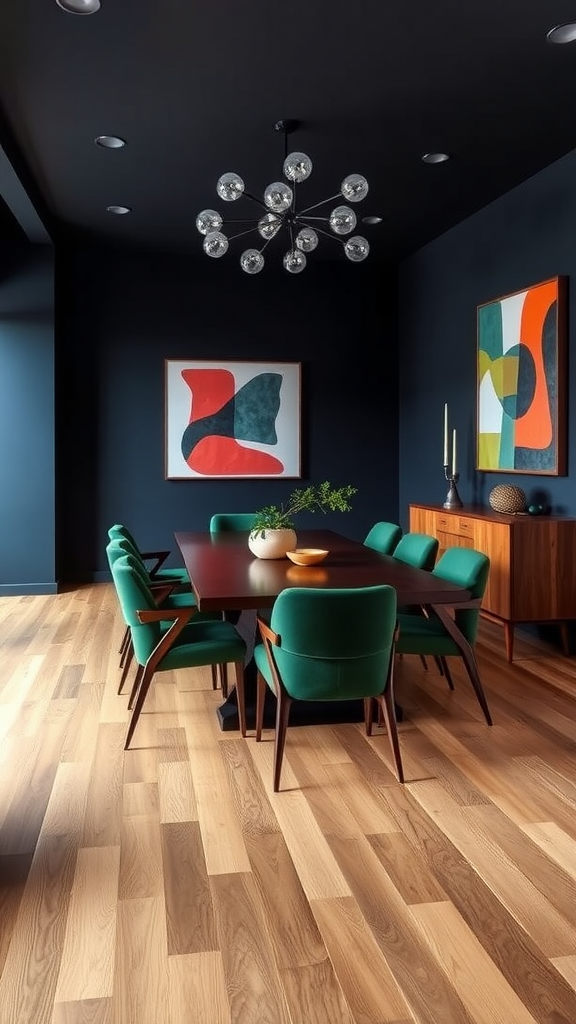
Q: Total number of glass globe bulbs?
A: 12